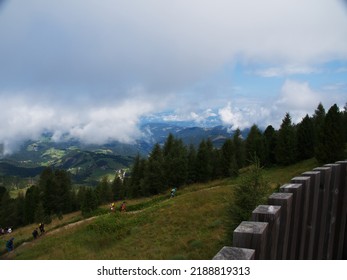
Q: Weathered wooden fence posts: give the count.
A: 10